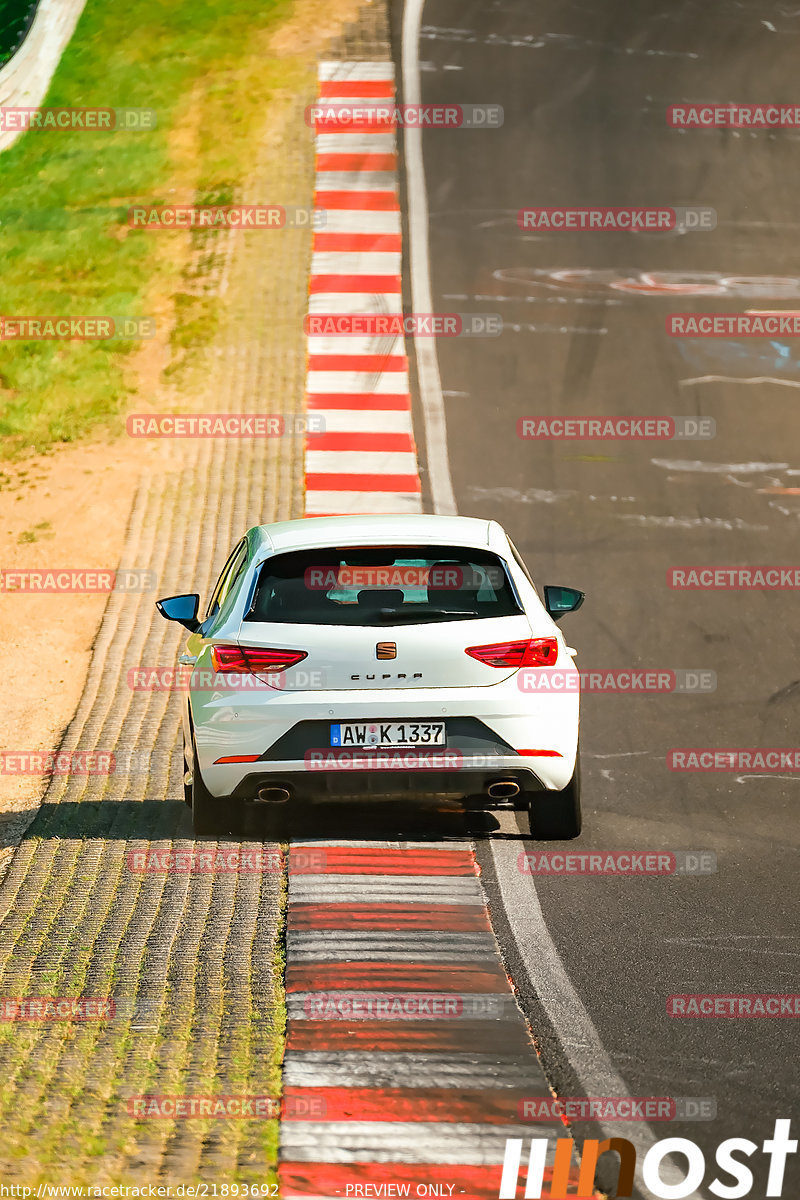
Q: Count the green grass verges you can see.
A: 1